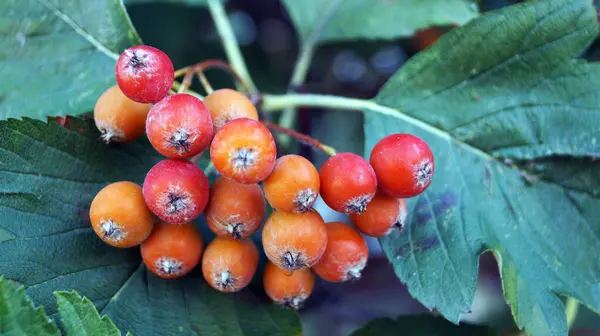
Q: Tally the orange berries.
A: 12